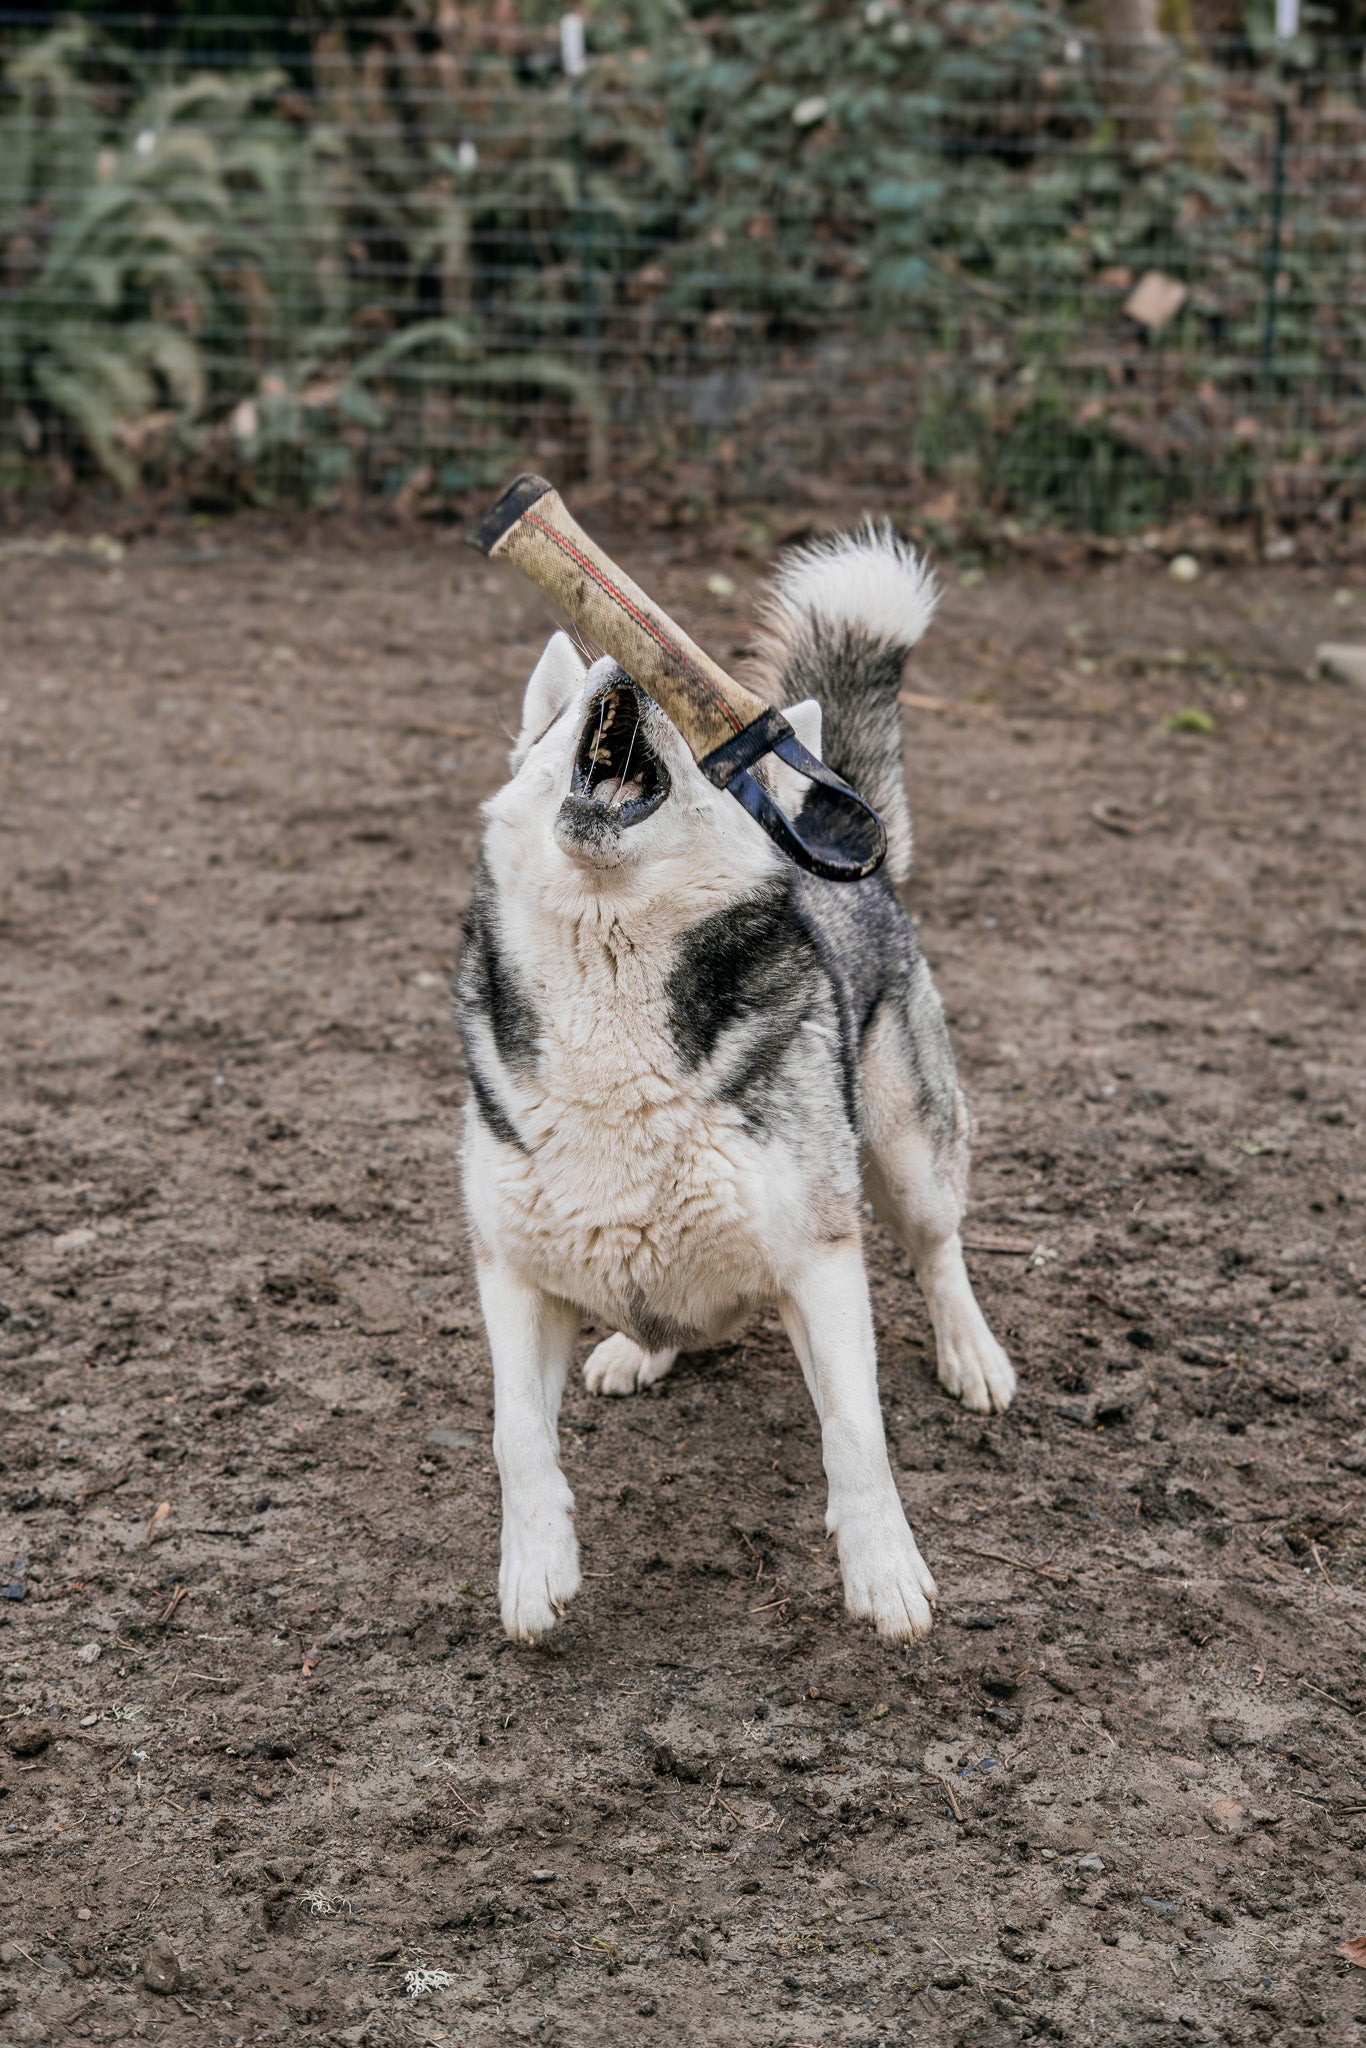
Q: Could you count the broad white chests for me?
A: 1